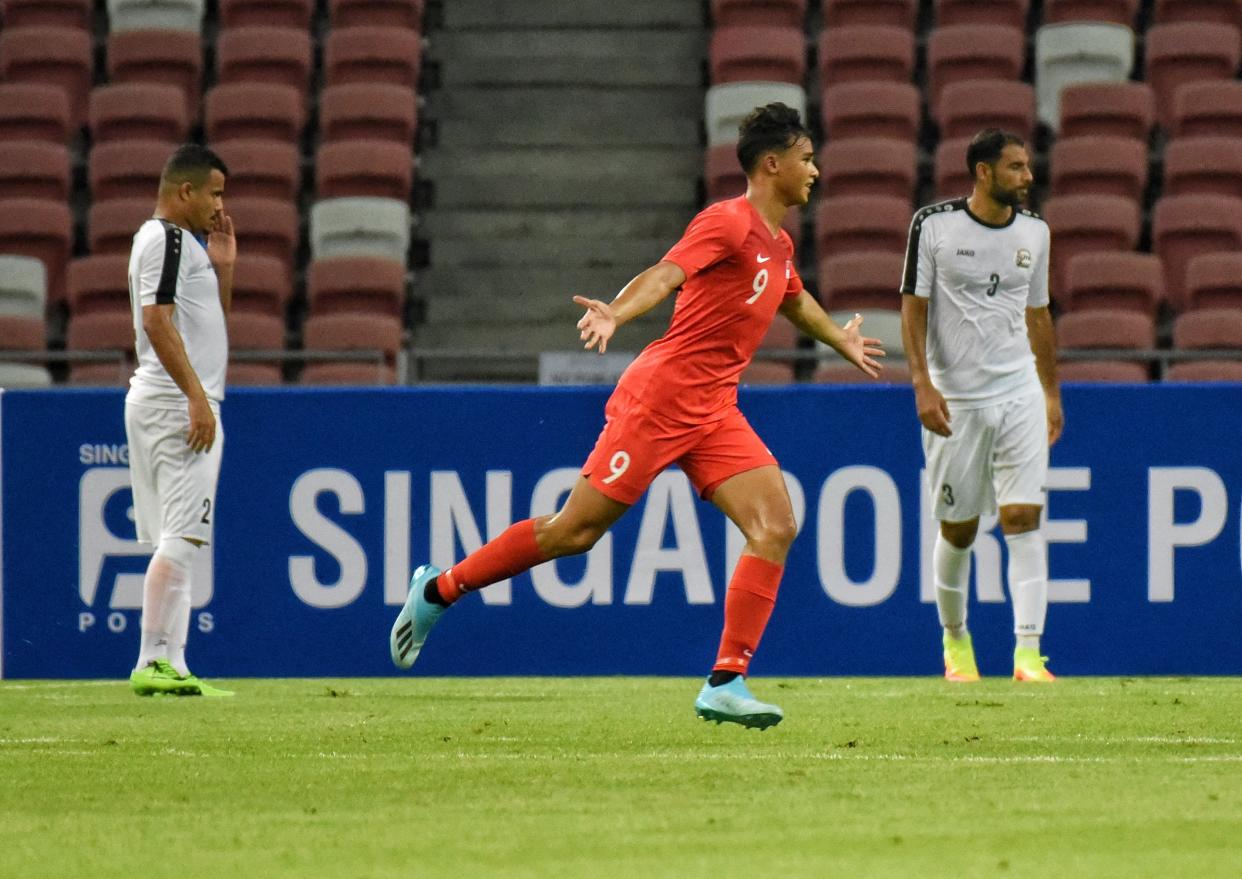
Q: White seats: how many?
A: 7